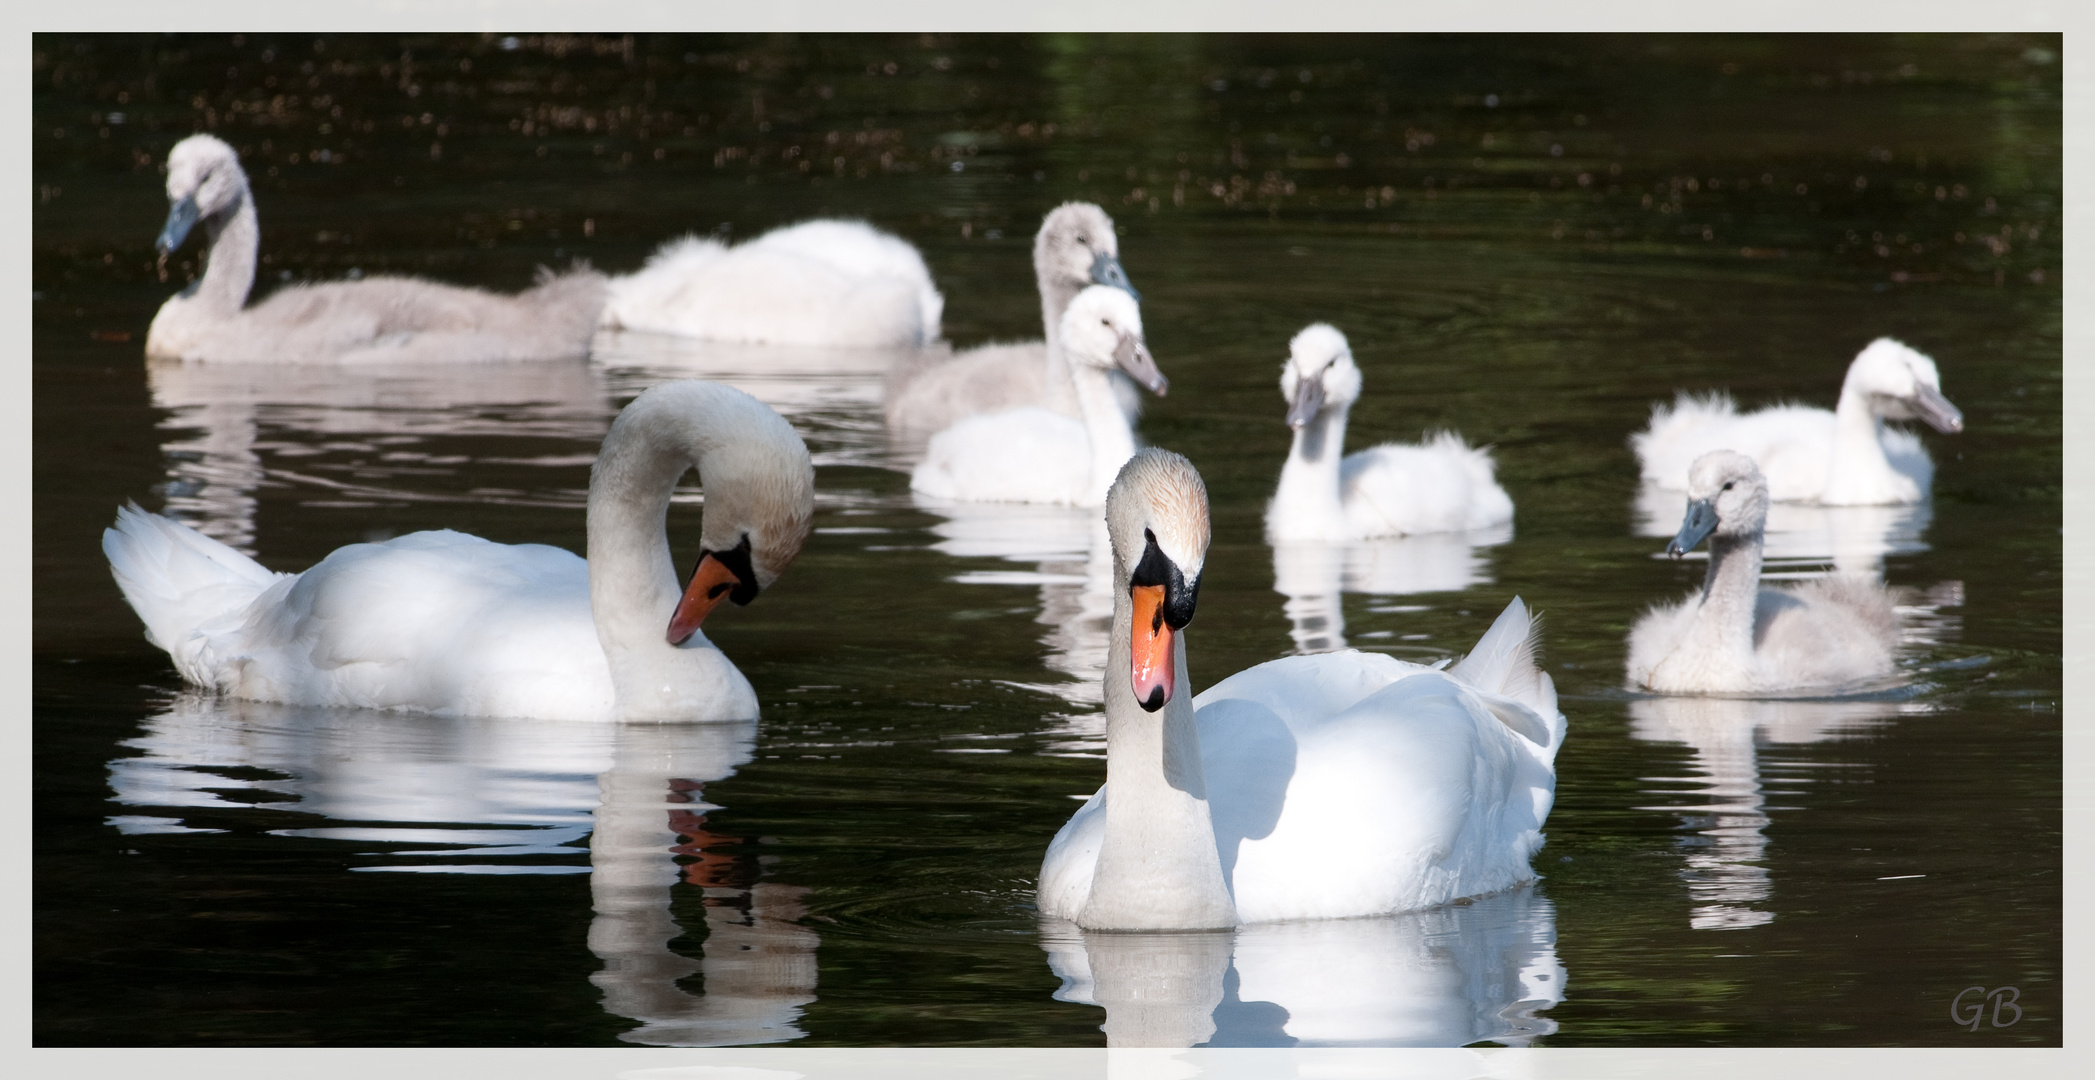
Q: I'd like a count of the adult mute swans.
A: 2